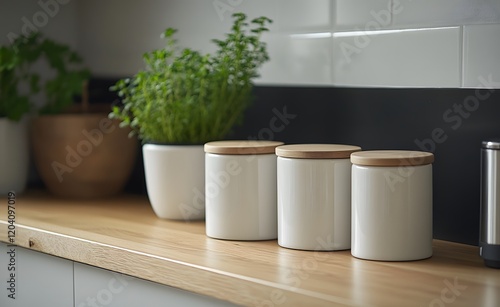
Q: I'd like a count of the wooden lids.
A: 3